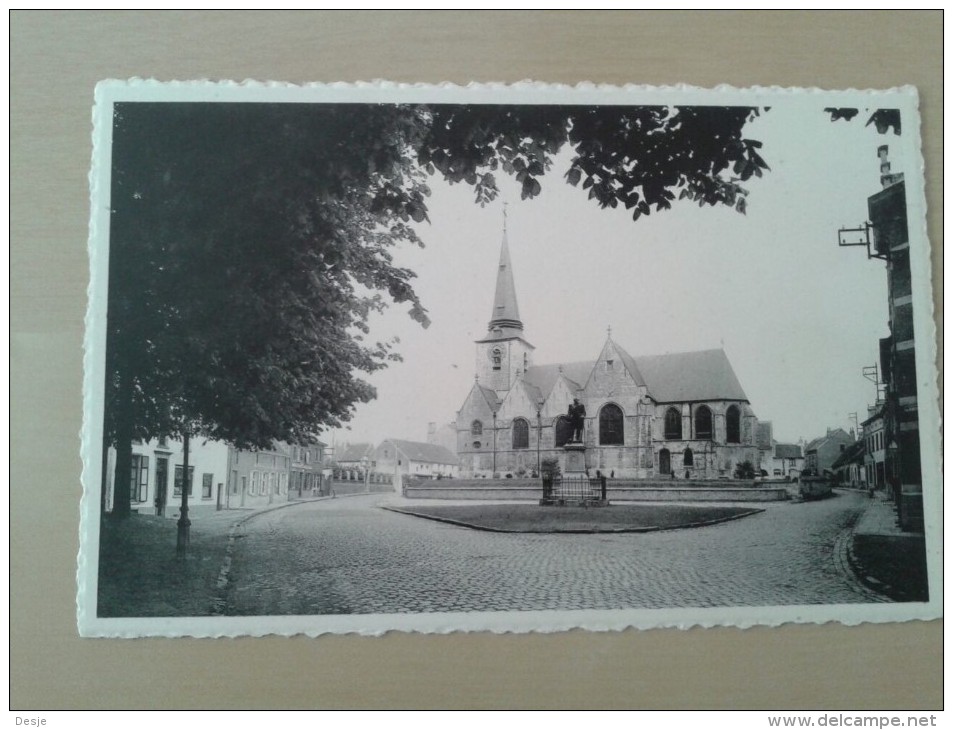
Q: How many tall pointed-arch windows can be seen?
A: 6